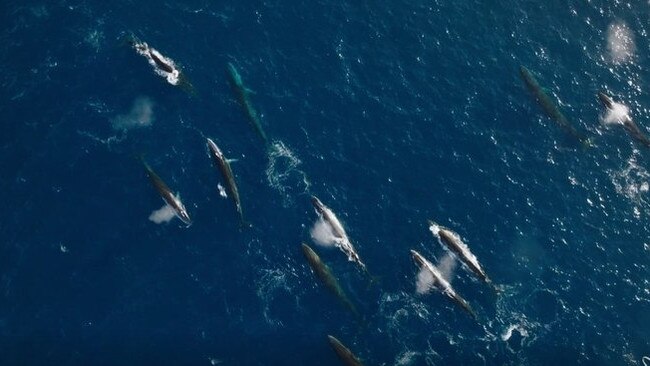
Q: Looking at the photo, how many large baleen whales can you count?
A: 11